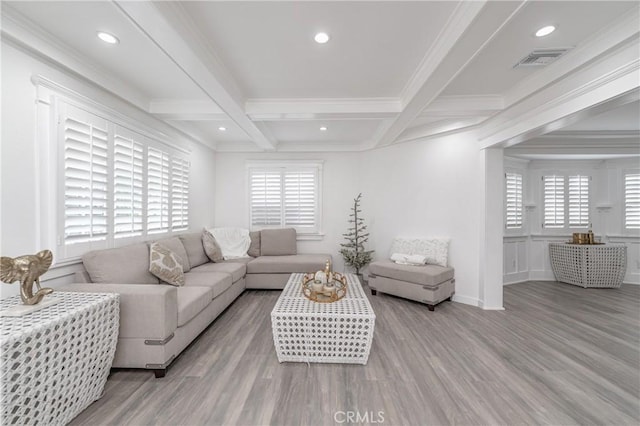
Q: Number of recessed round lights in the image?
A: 5